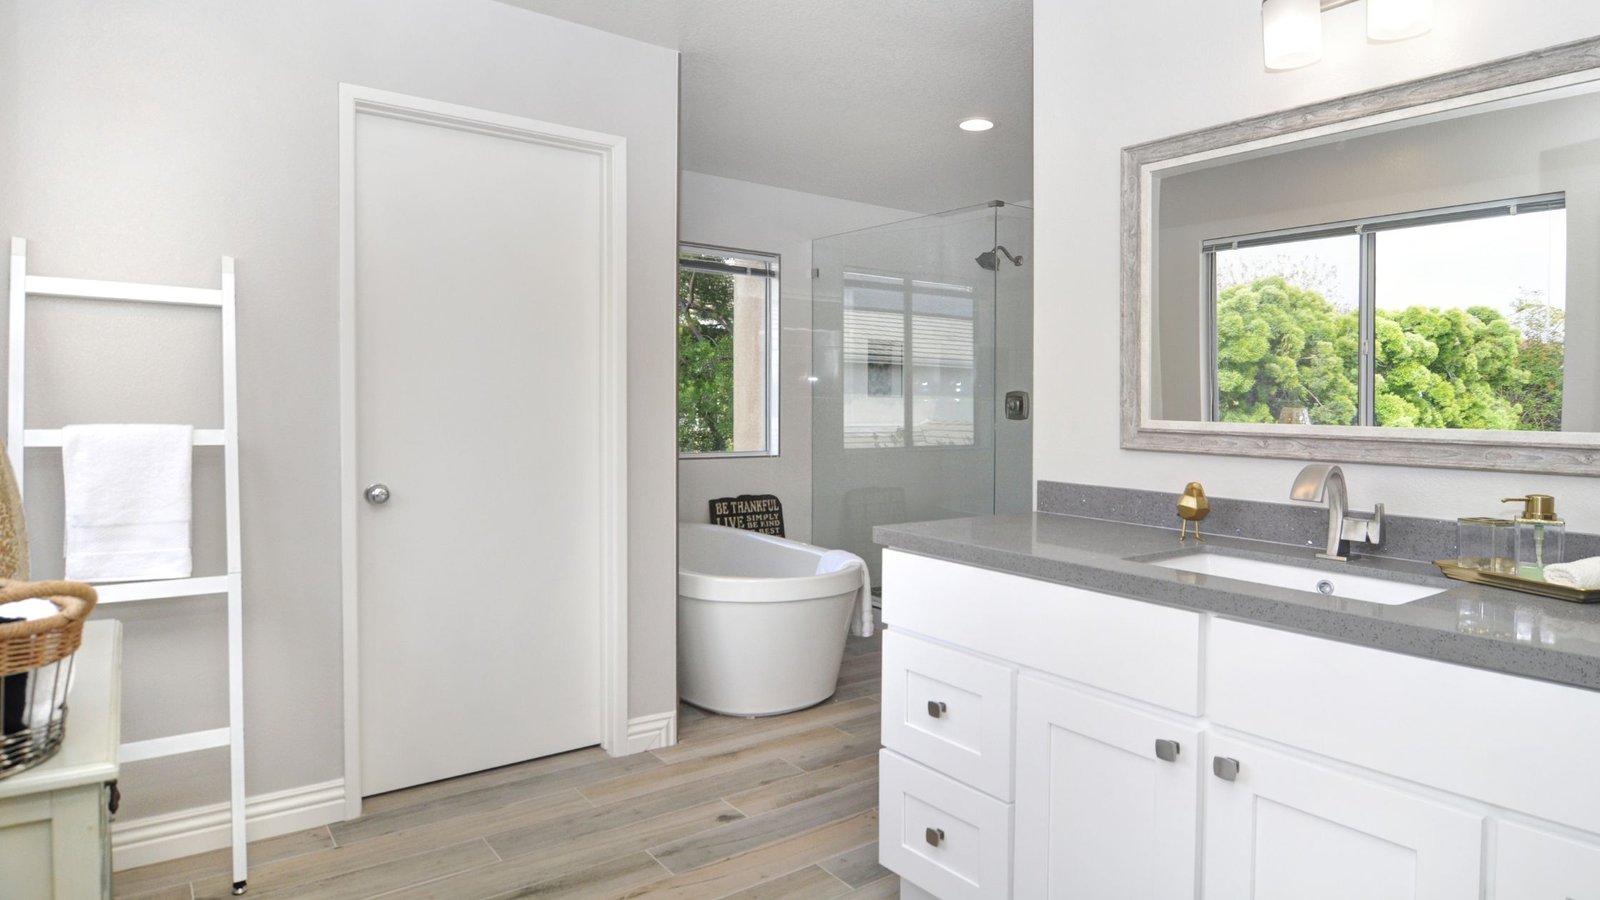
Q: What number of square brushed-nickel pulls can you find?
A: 4